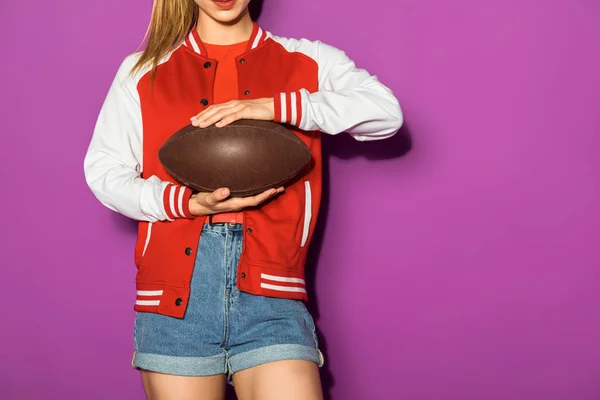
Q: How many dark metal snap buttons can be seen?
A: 8